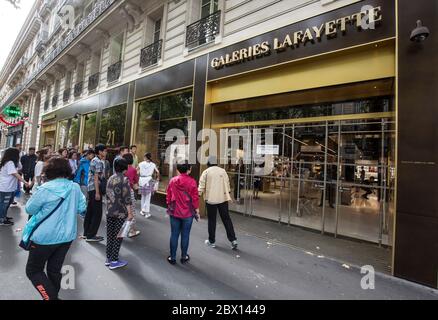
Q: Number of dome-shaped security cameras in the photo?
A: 1